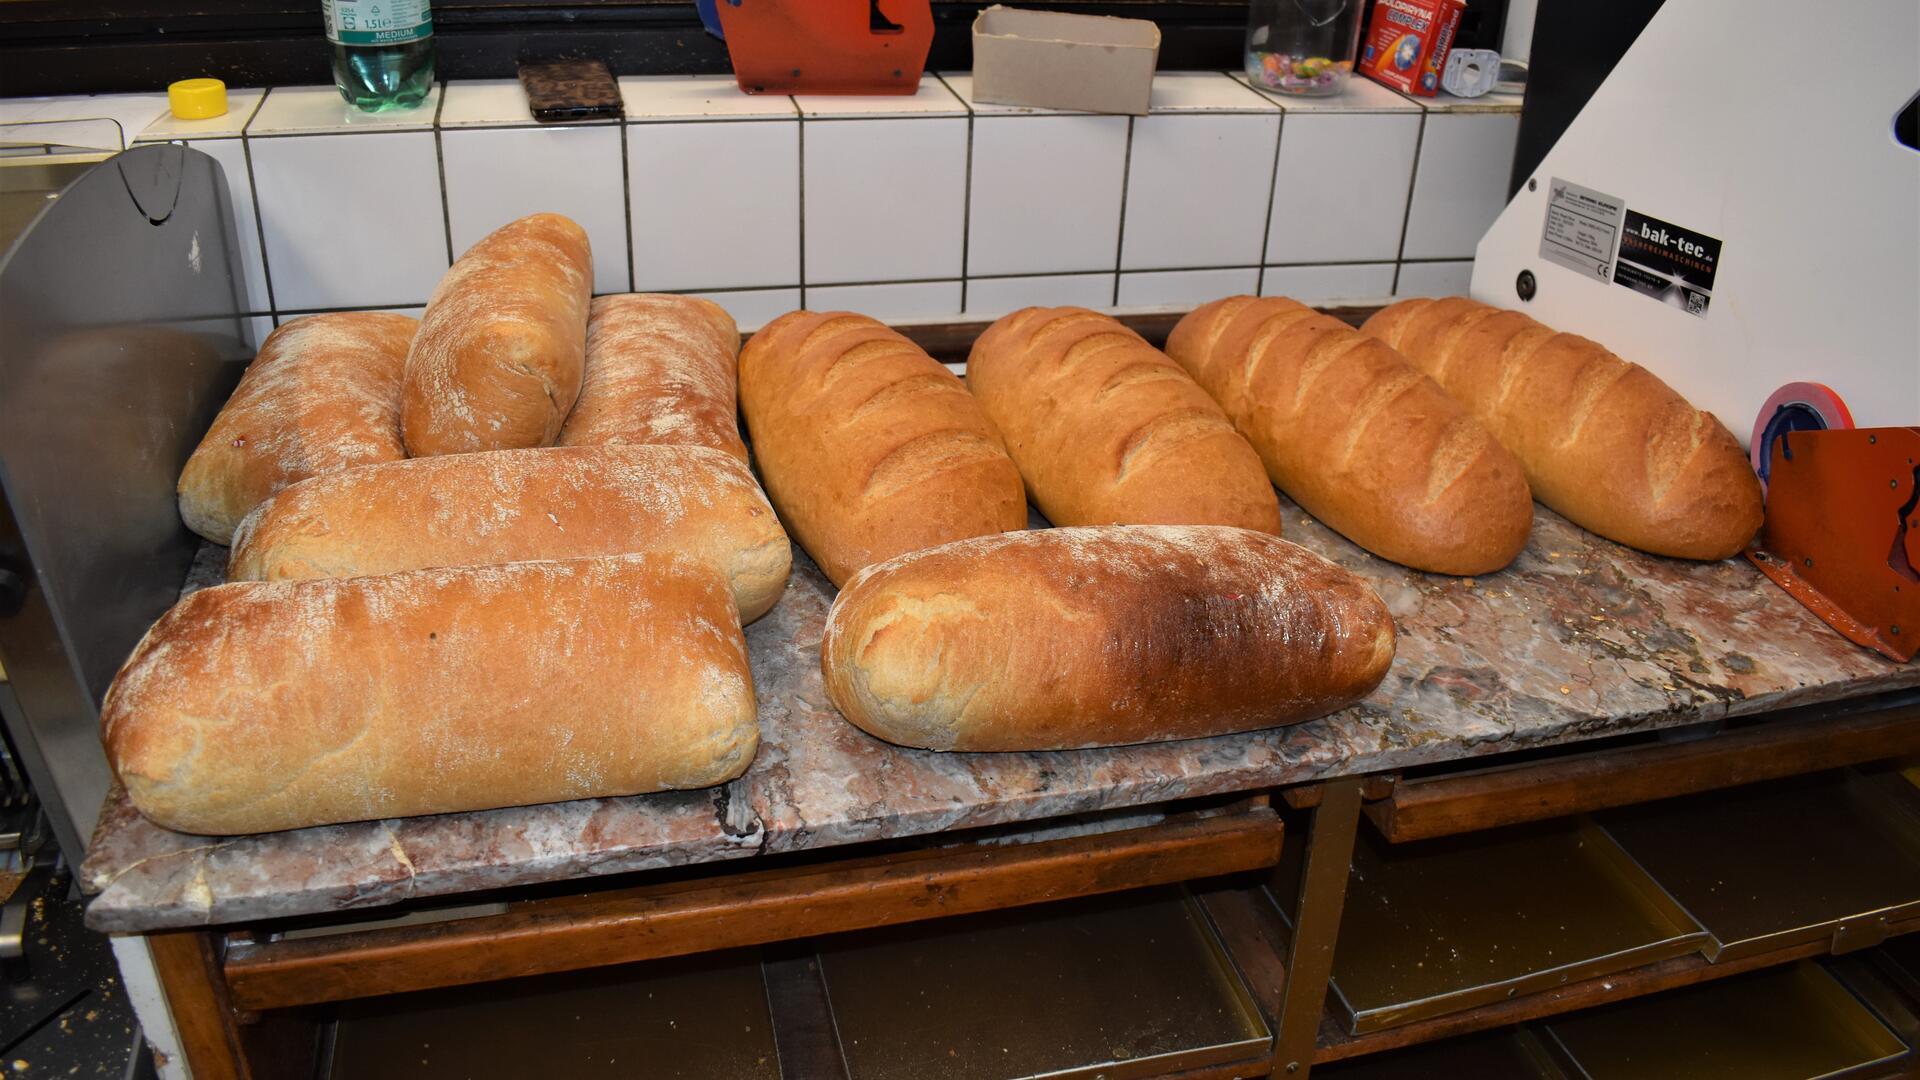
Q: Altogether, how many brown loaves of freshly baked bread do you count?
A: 10